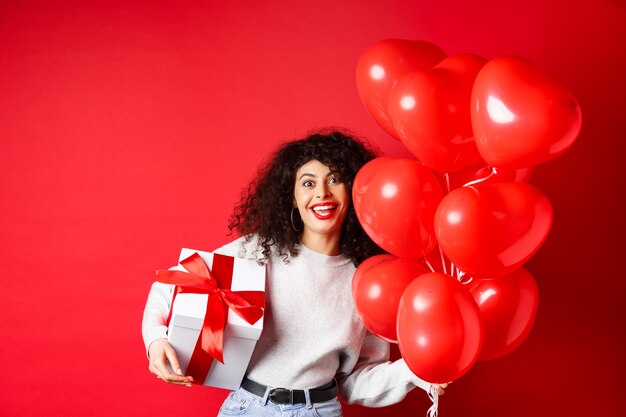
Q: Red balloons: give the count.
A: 9